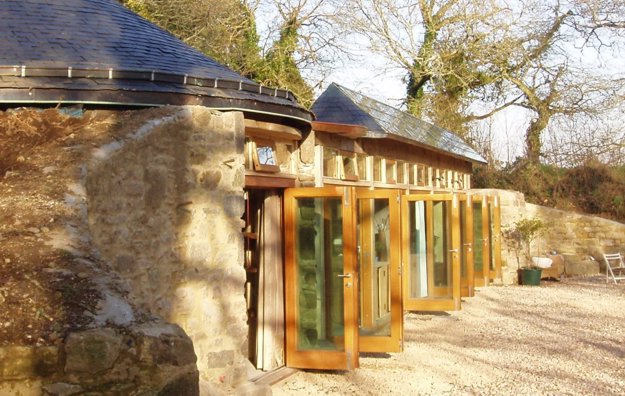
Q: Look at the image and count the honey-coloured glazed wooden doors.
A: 6